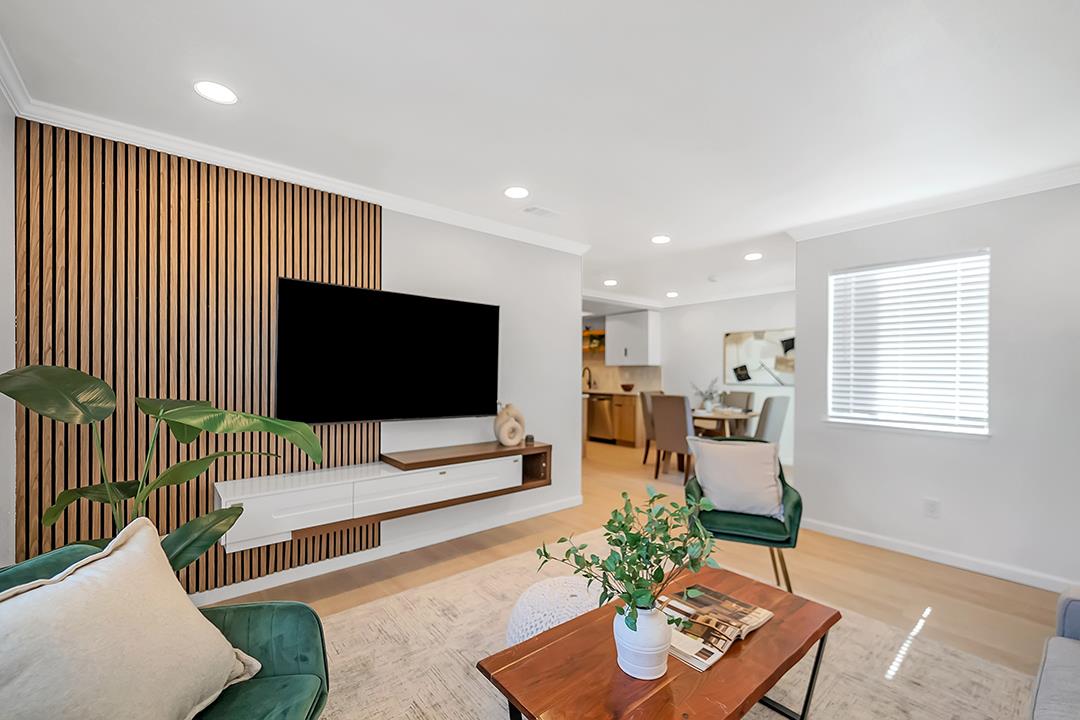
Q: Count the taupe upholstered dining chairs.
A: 4